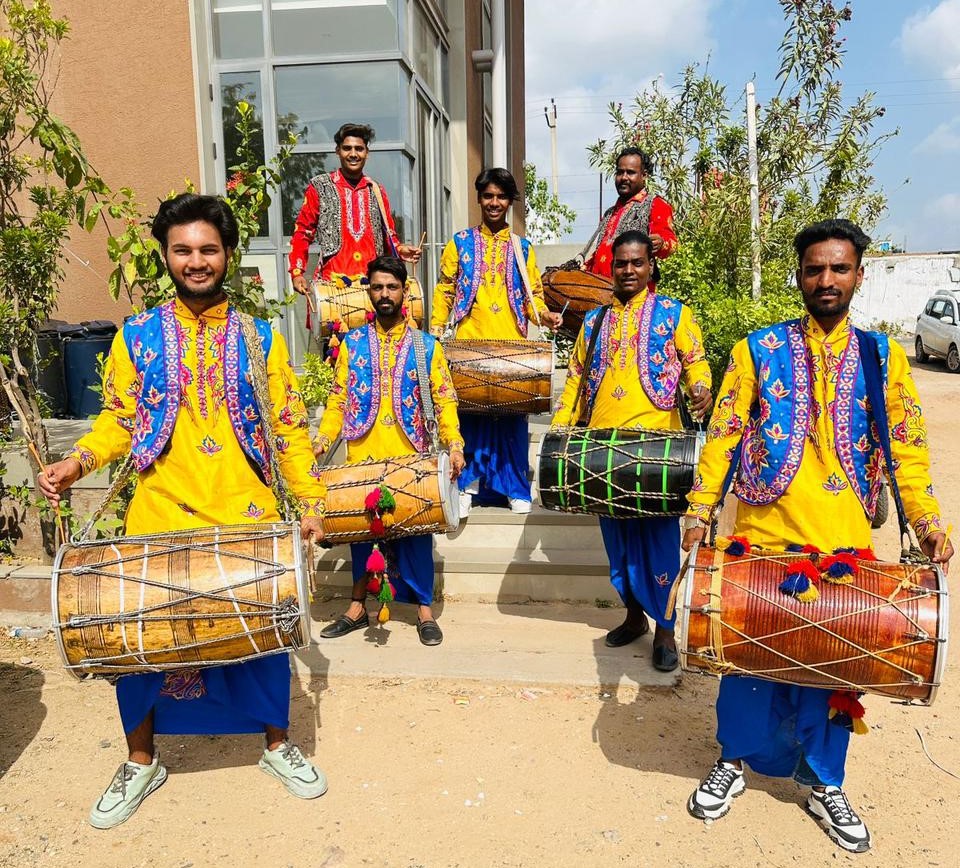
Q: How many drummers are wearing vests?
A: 7